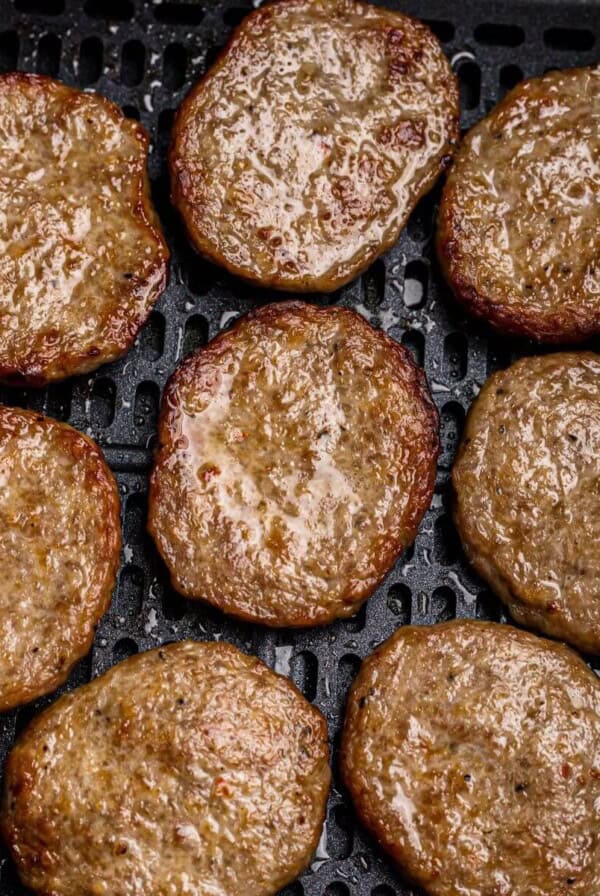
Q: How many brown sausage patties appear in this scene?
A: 8